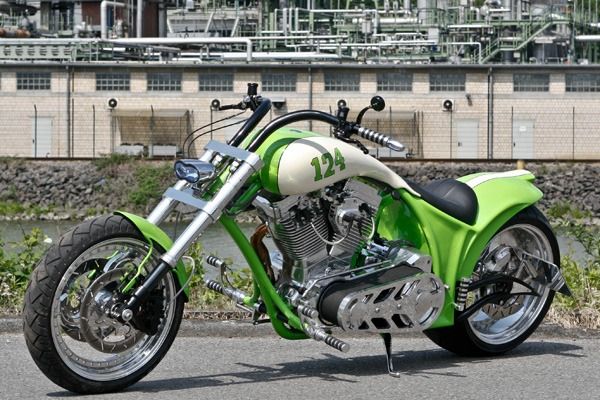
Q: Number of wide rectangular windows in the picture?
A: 10